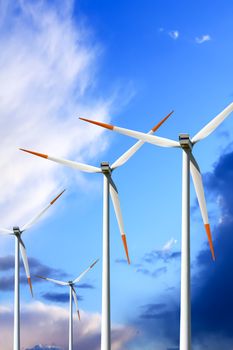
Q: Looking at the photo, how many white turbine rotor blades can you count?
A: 12